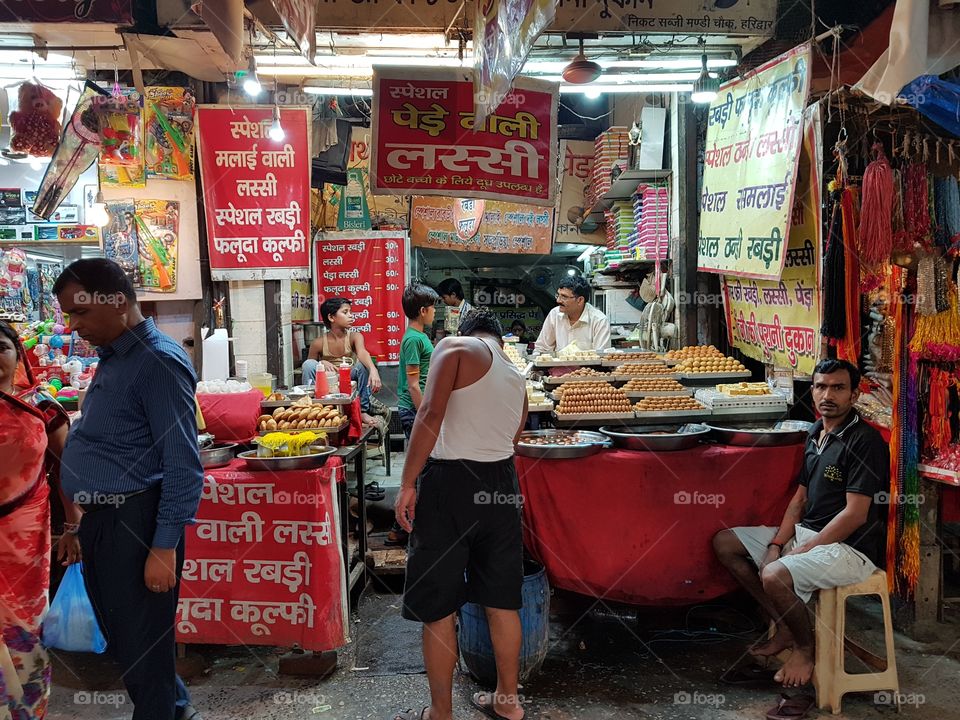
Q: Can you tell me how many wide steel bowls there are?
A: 5